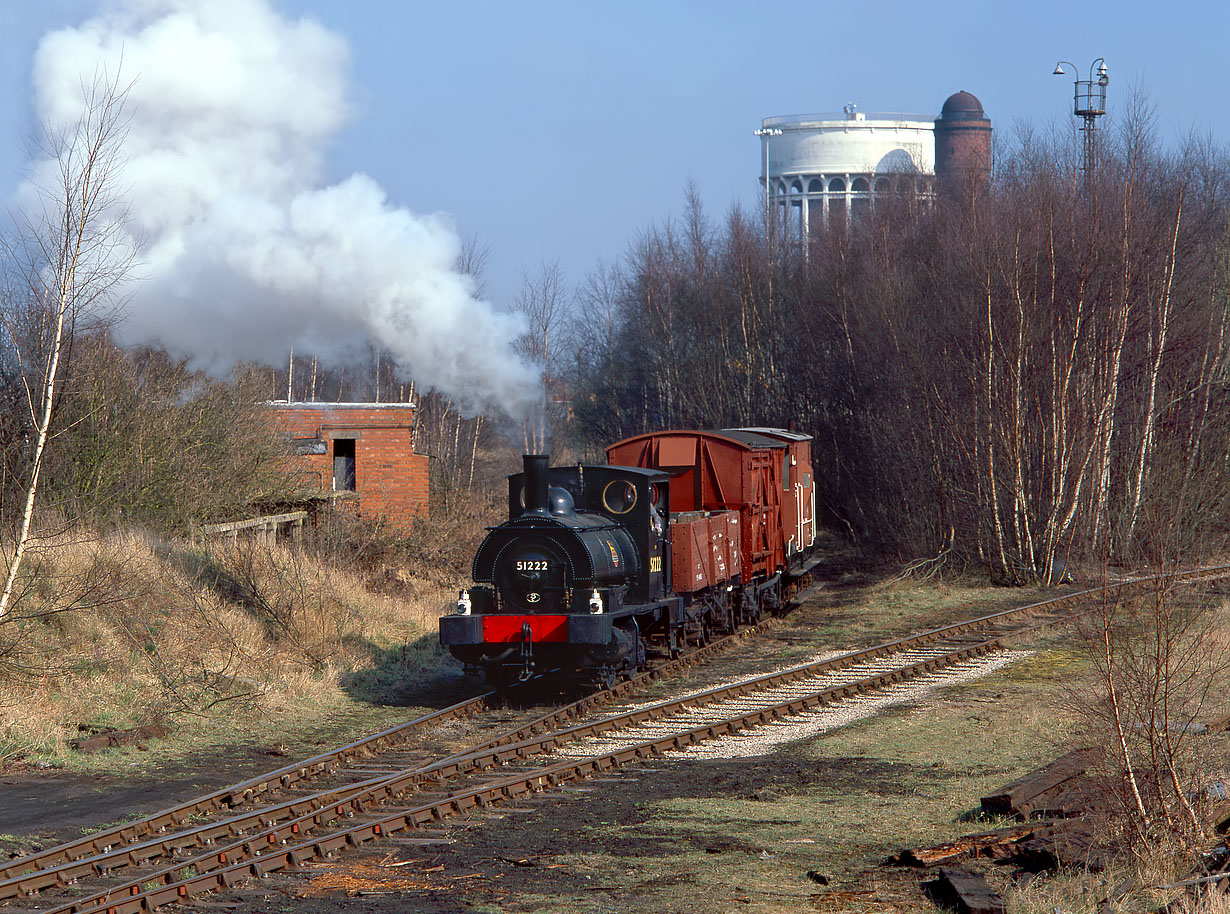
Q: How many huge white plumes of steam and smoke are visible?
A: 1